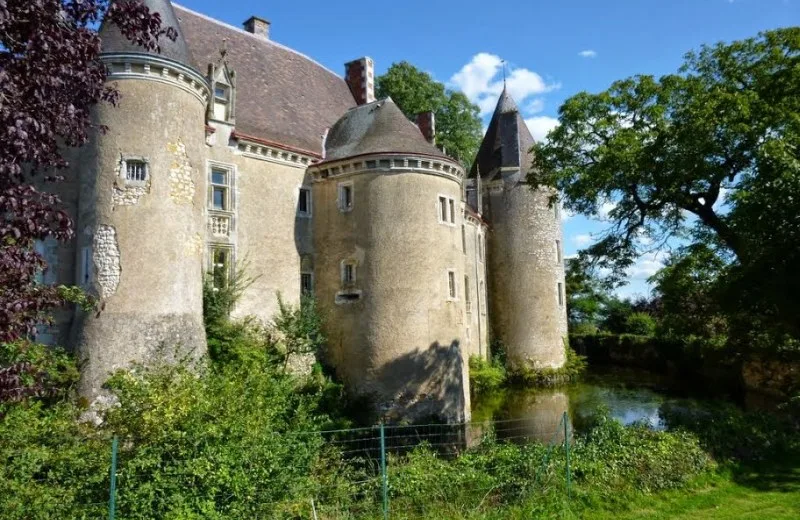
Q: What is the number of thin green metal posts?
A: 3